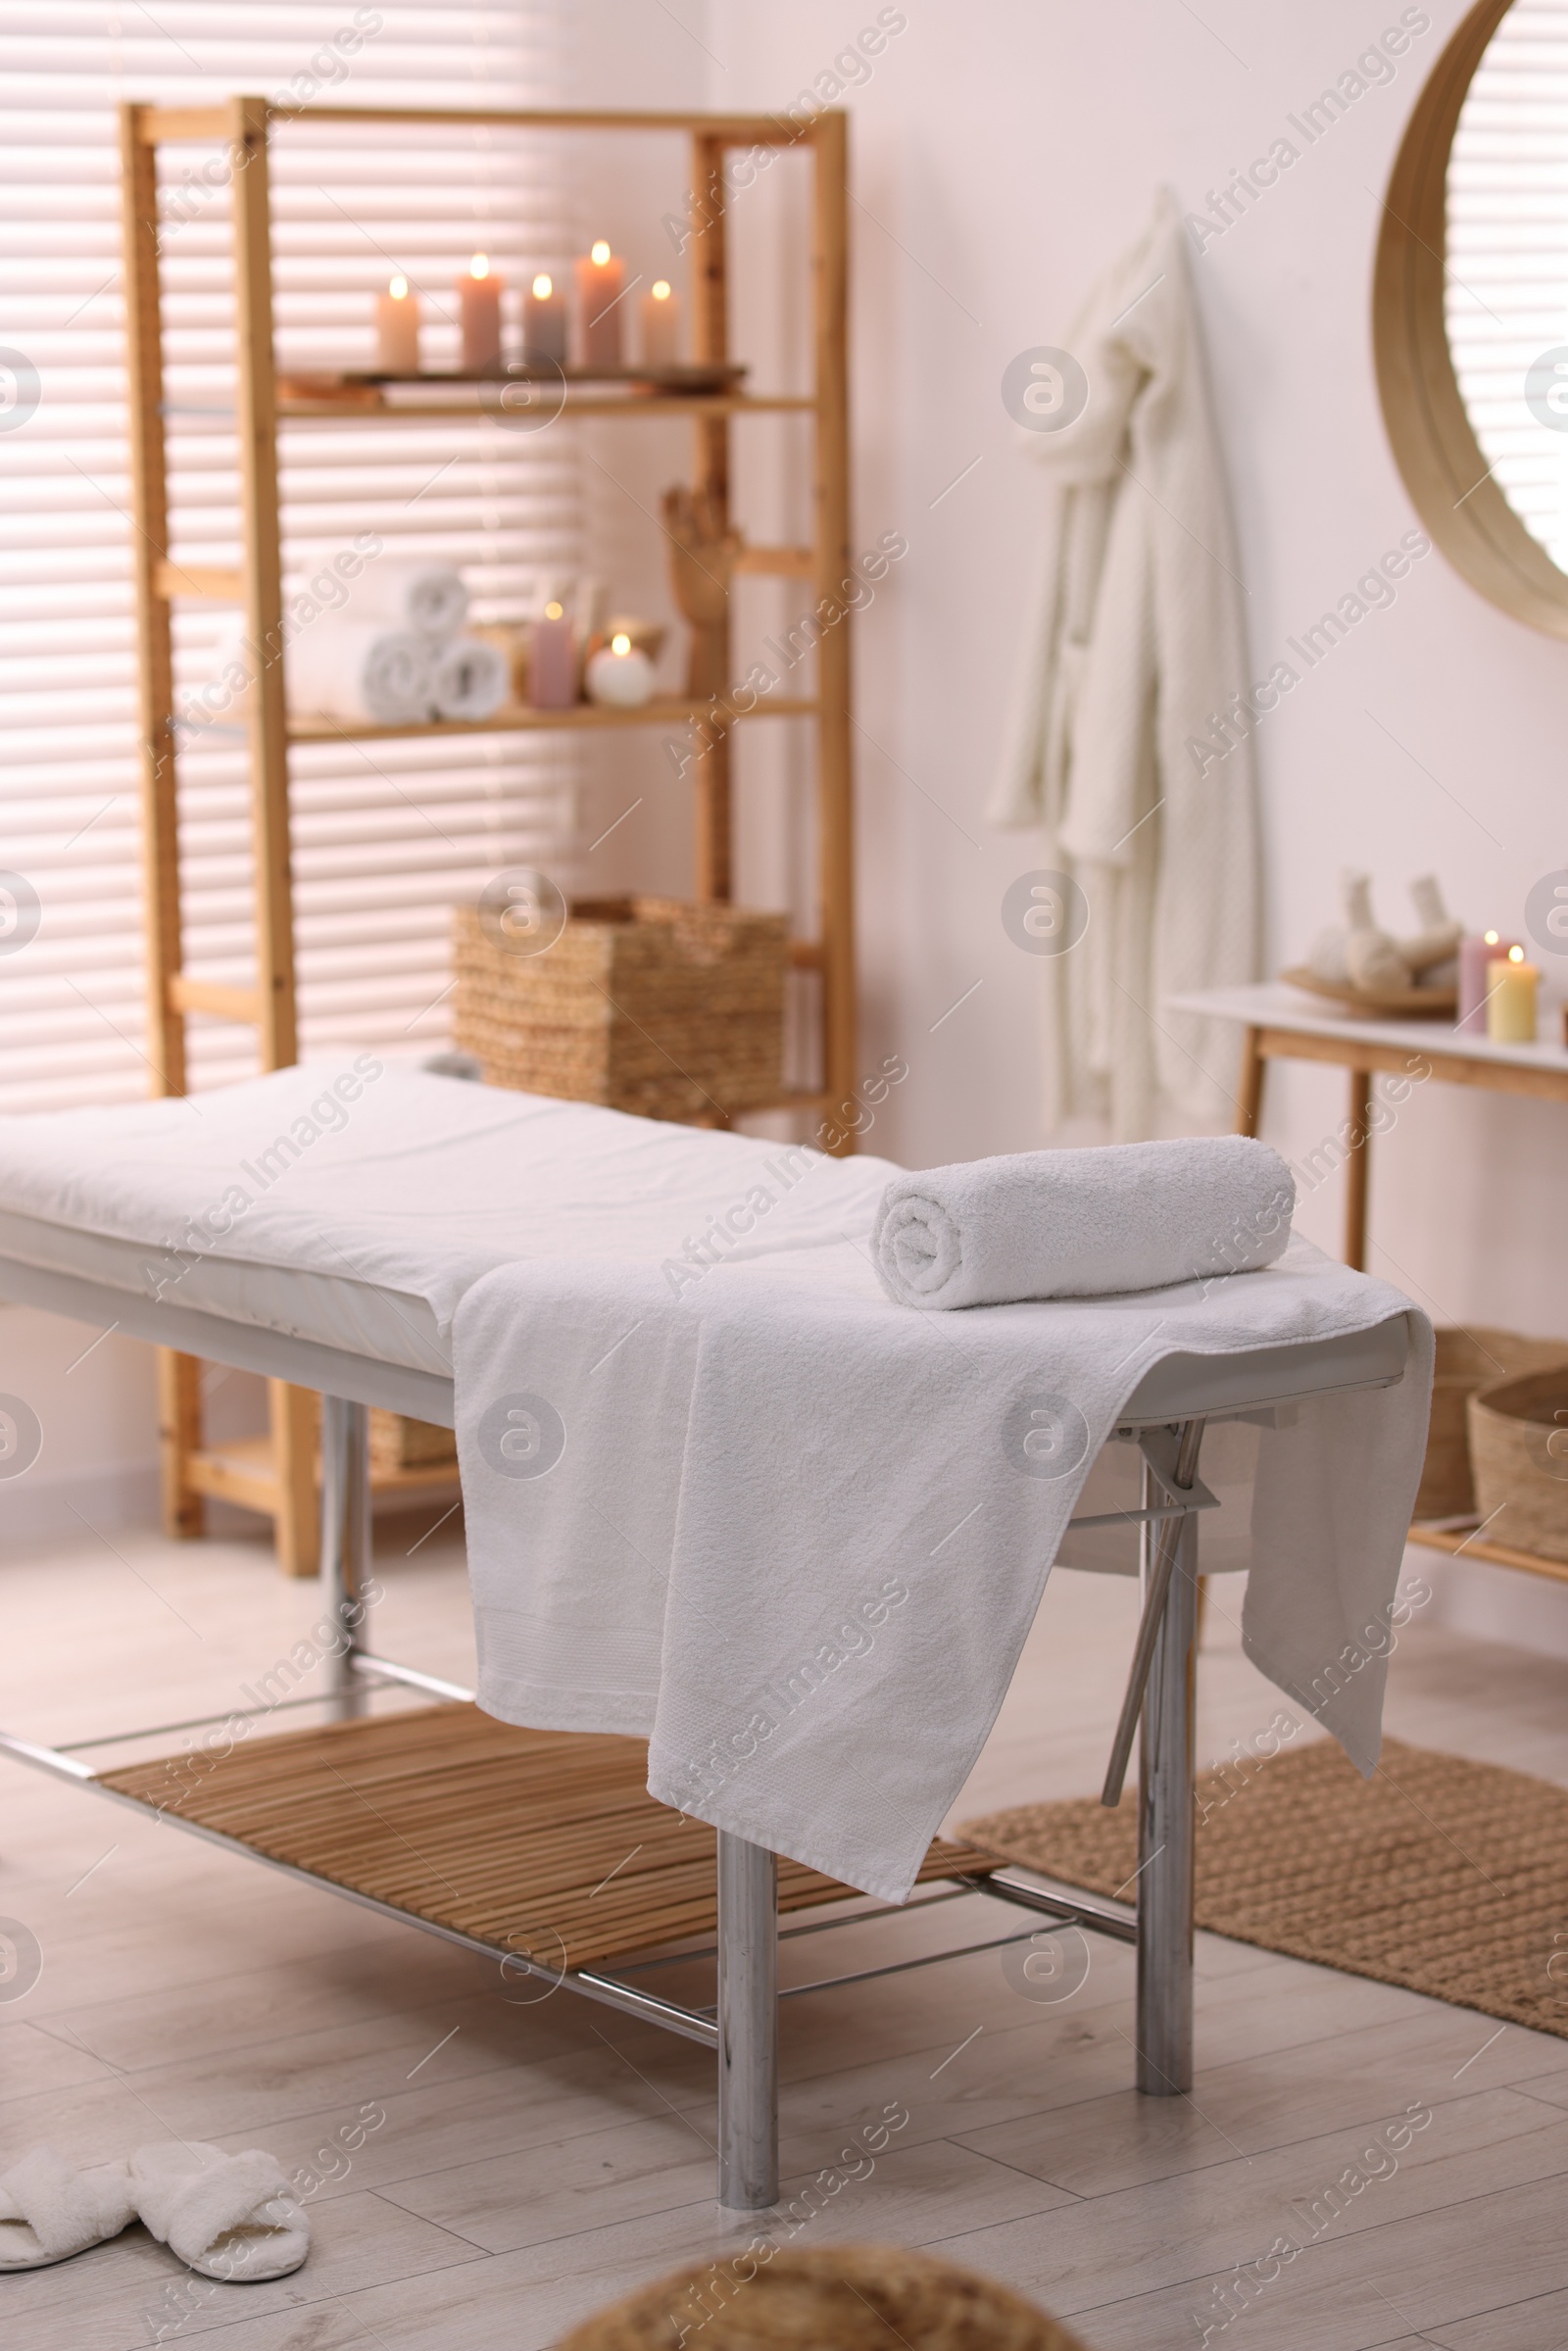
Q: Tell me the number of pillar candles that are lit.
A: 8